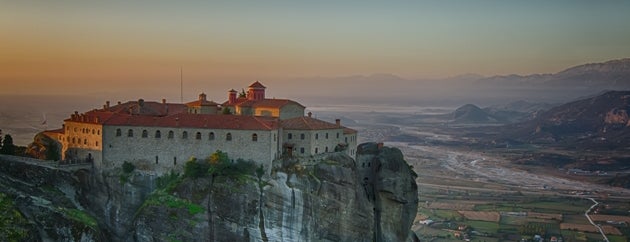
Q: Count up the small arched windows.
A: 10